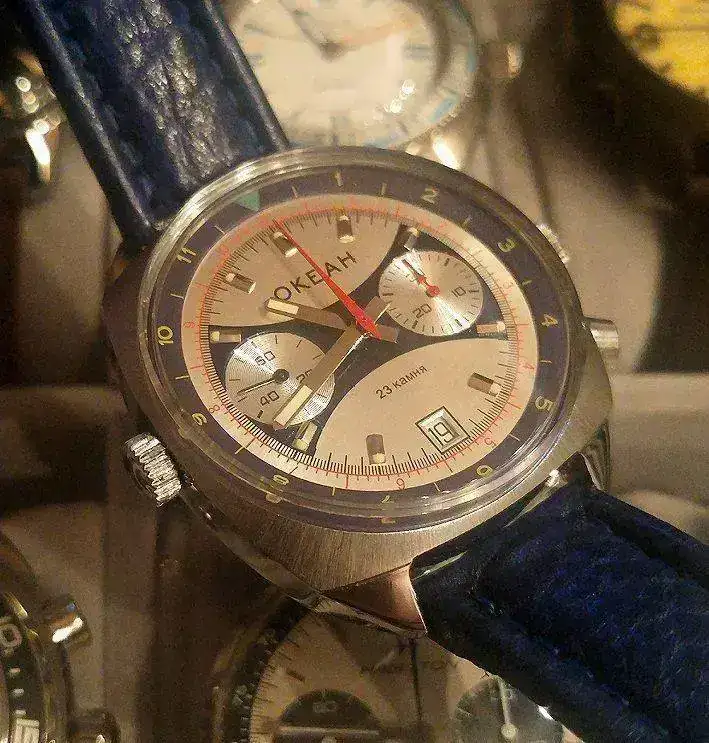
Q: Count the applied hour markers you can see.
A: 9